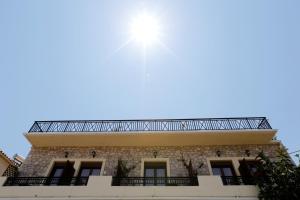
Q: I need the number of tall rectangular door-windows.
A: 5